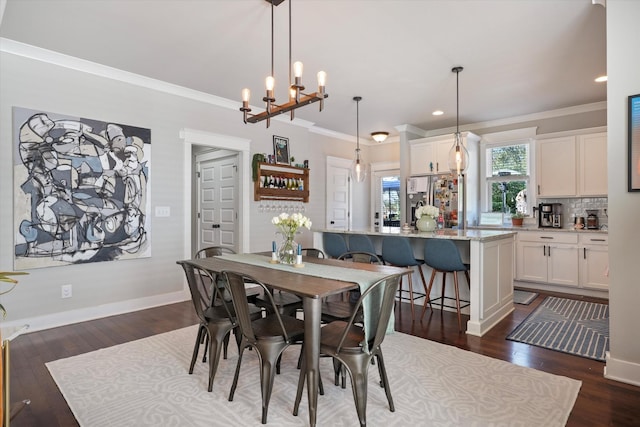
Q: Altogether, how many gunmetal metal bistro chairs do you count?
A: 6